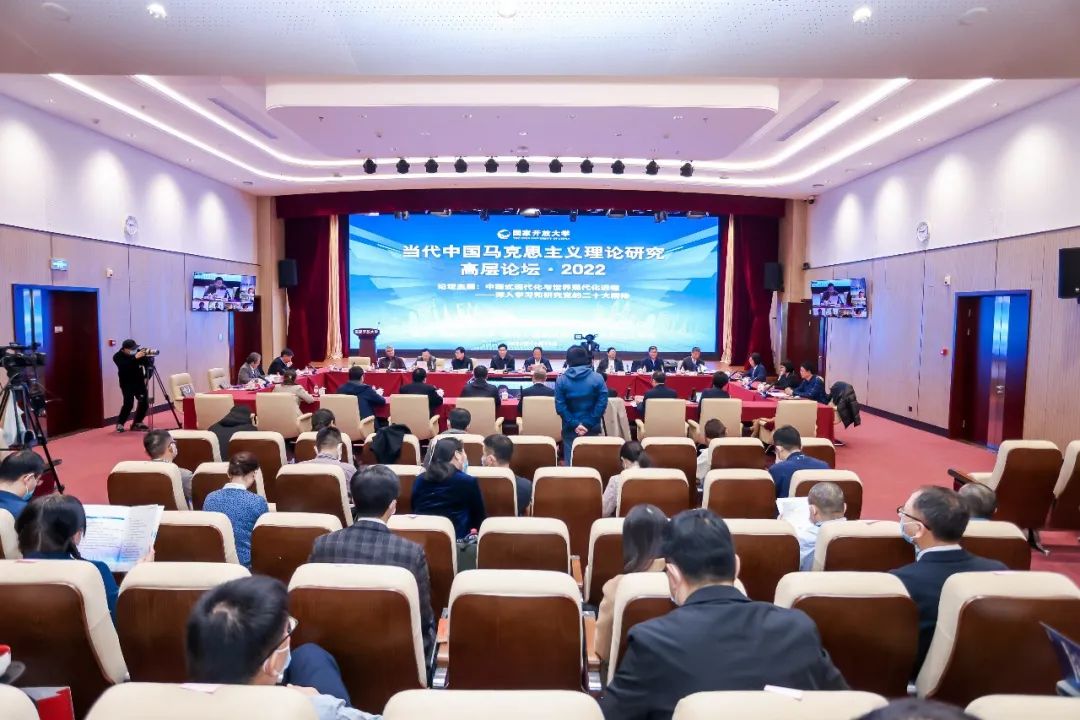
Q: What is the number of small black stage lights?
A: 11